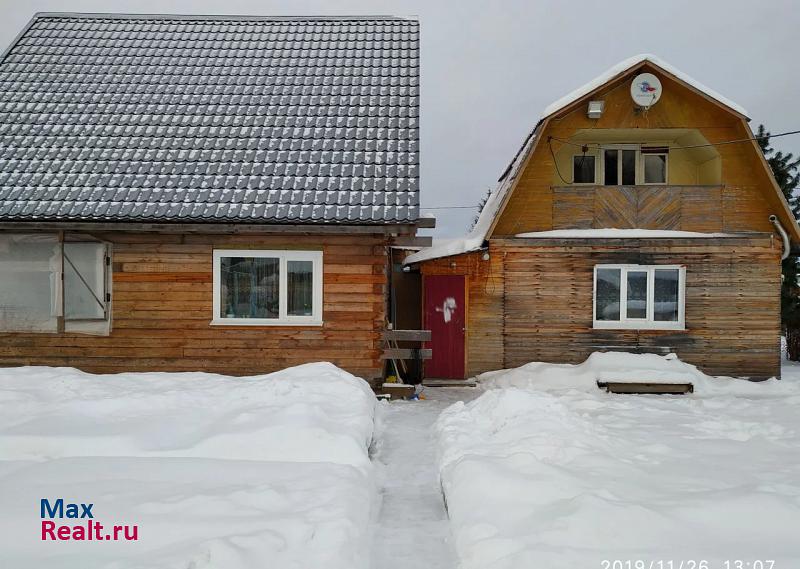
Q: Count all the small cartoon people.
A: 0